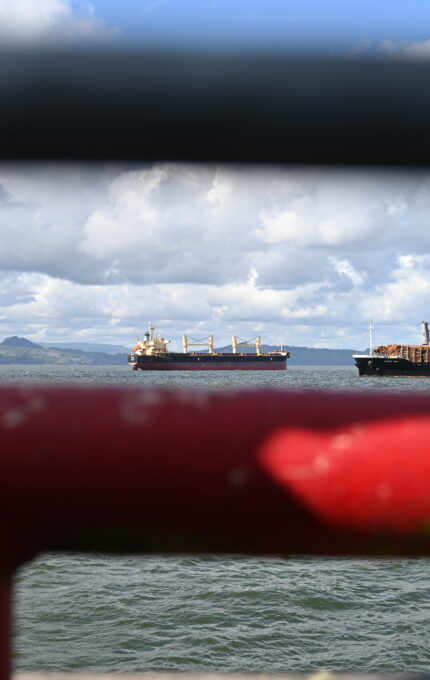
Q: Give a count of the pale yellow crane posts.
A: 4